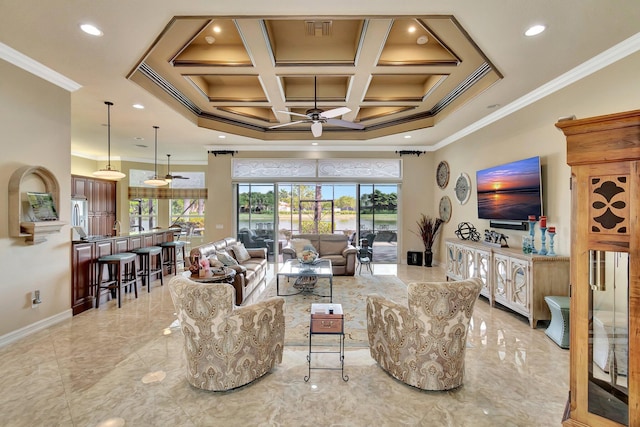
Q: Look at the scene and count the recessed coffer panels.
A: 9